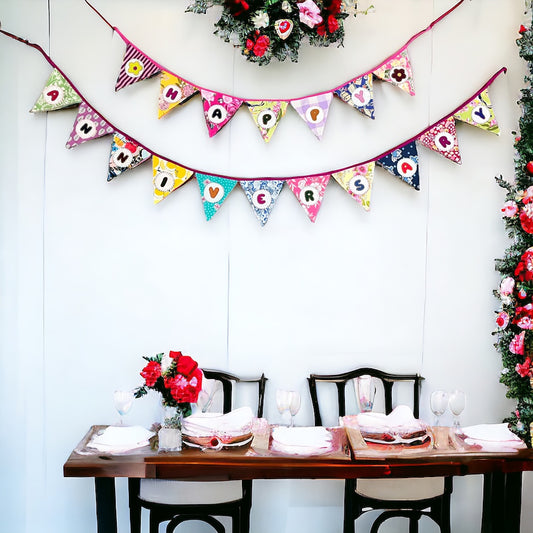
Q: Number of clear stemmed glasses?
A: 5